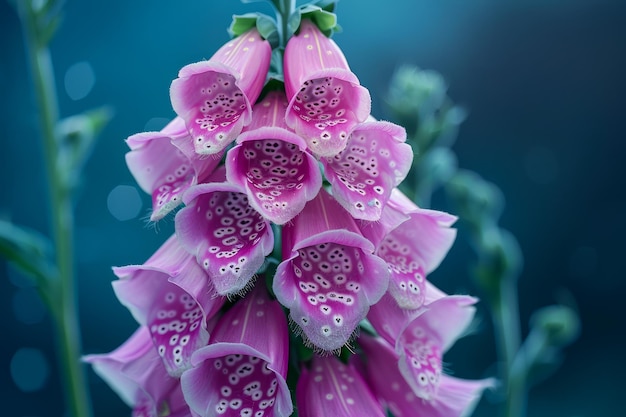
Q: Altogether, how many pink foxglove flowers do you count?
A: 14